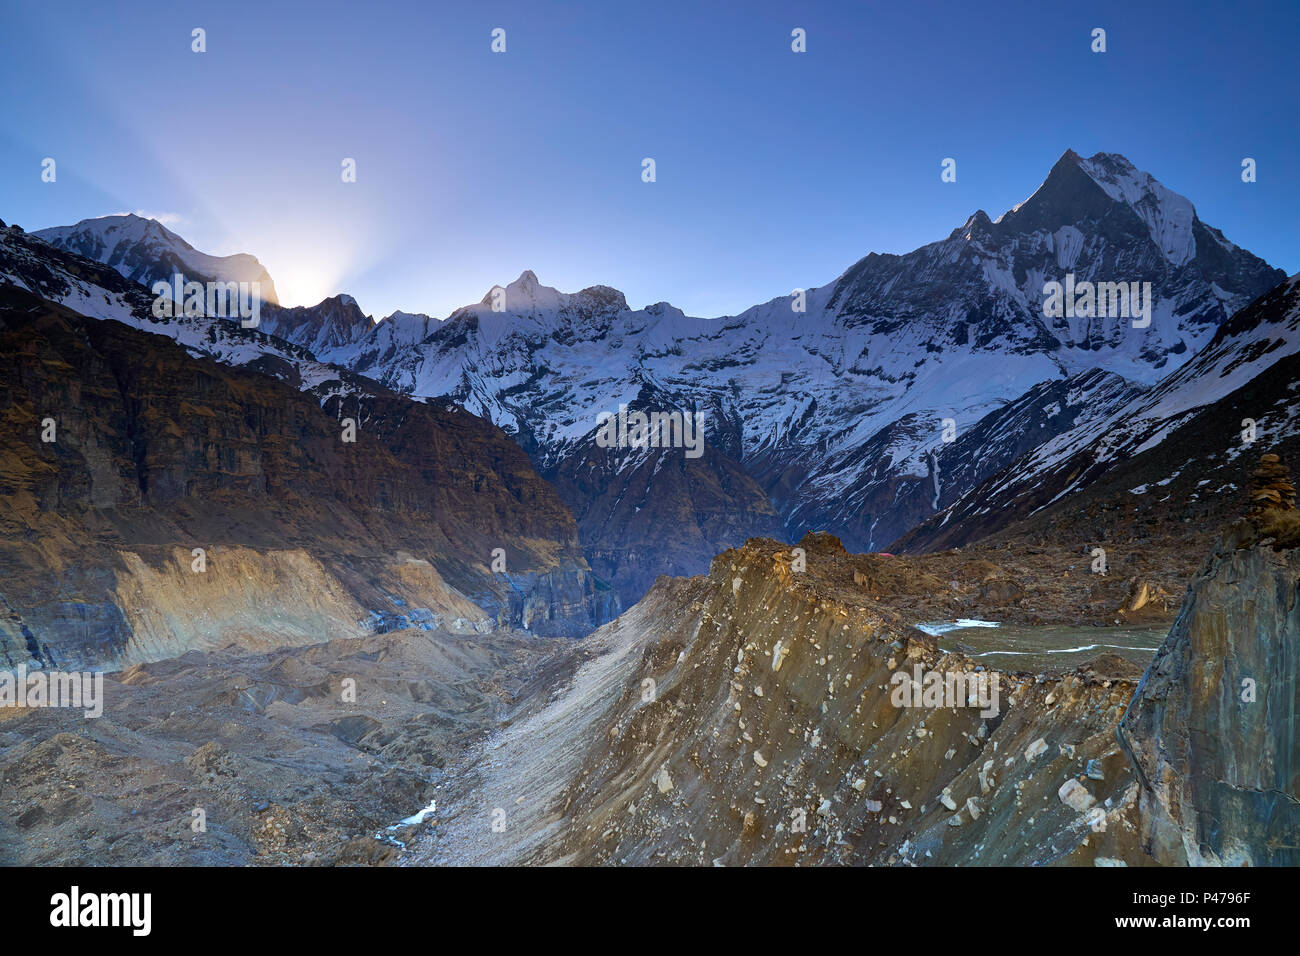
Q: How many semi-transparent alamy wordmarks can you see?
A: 5